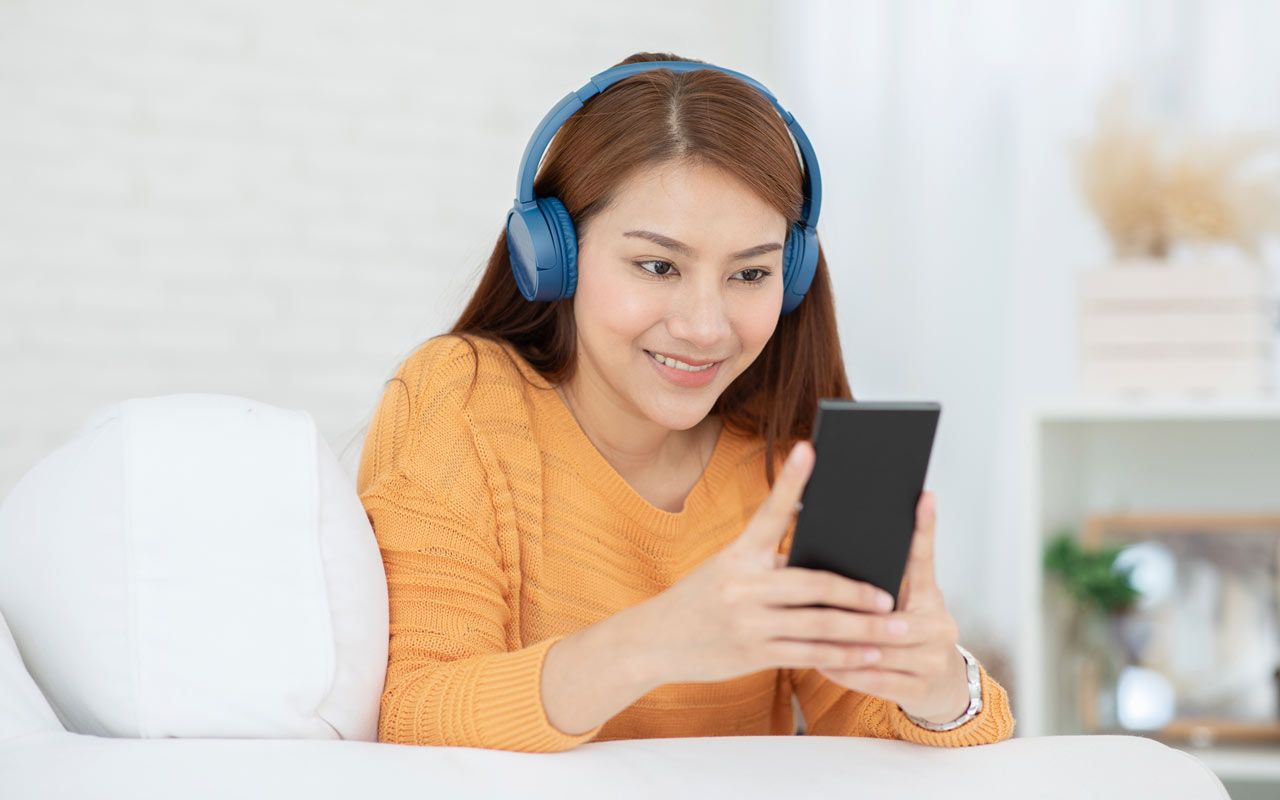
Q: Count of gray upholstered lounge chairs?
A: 0